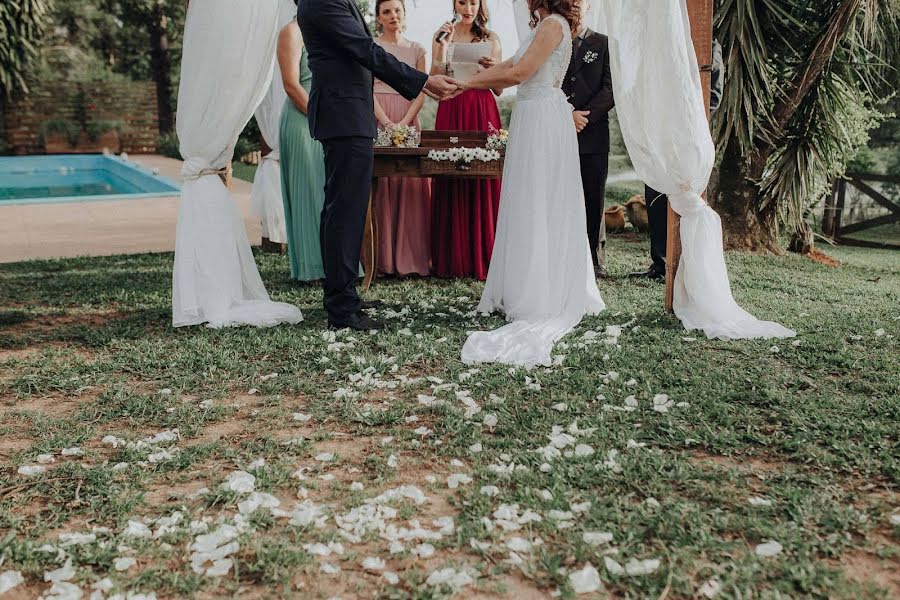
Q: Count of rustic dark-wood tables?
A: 1